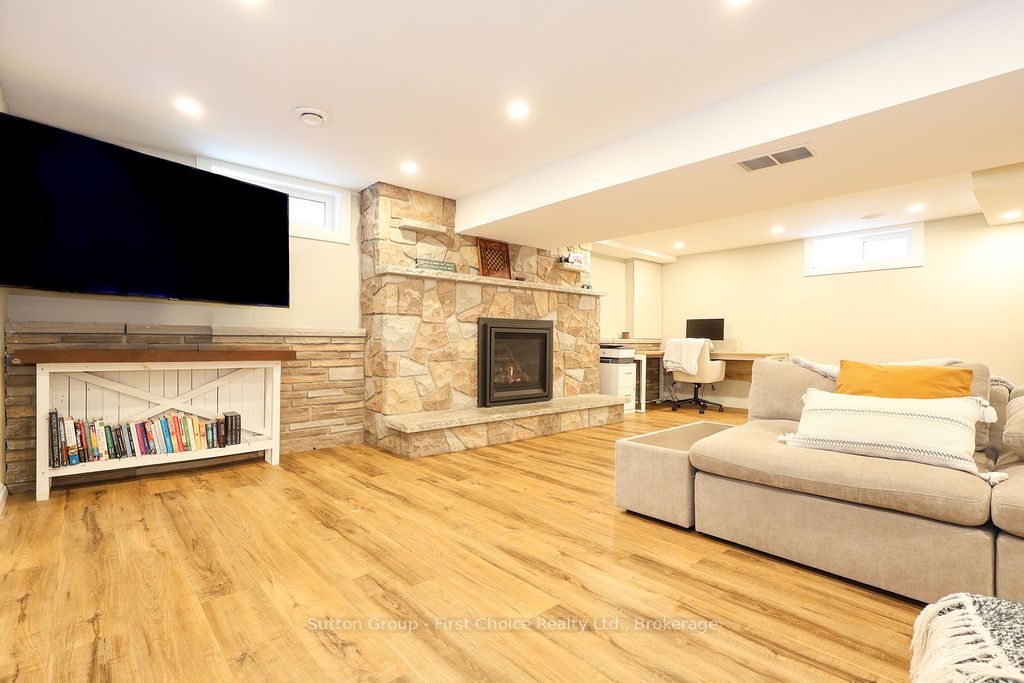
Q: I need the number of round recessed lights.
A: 9